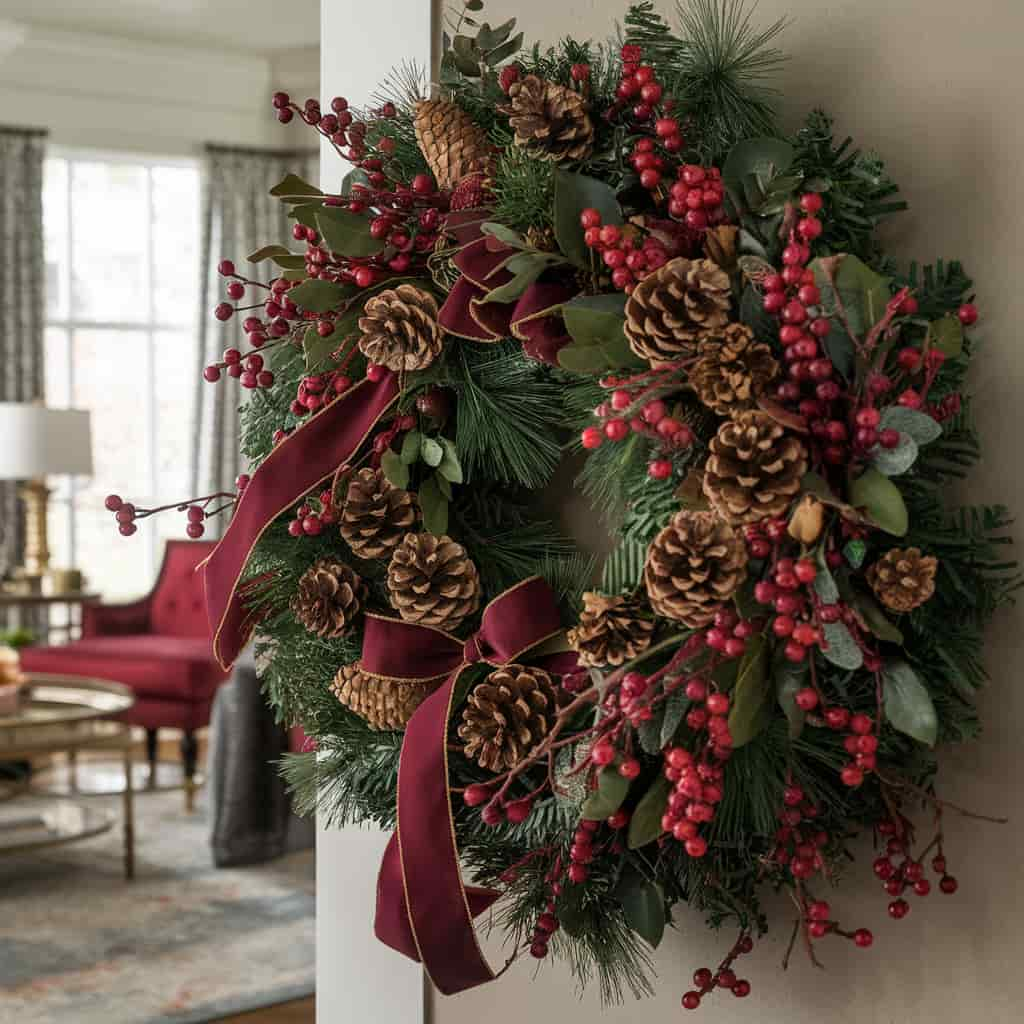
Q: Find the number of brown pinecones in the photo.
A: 14